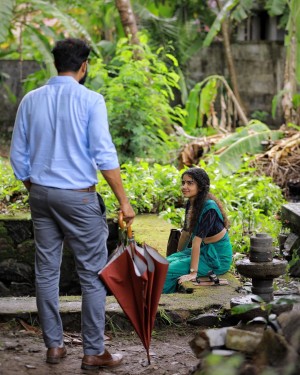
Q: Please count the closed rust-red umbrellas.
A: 1